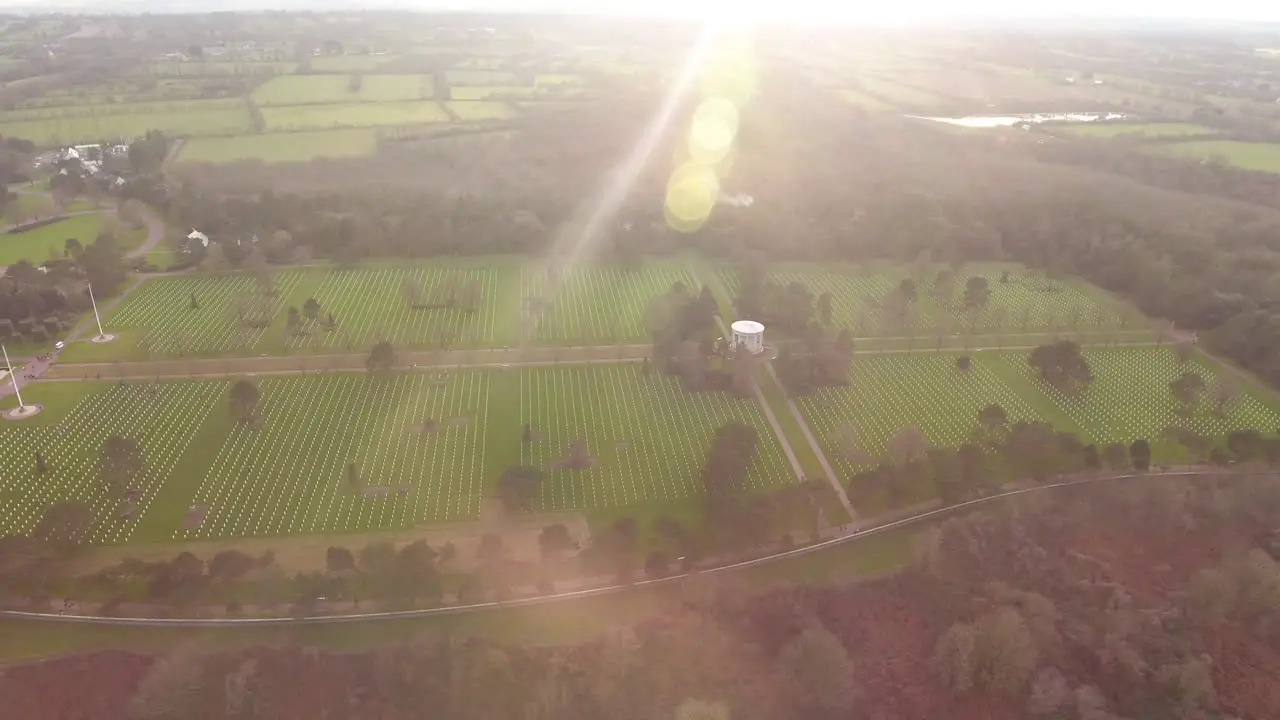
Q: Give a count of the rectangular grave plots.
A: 10